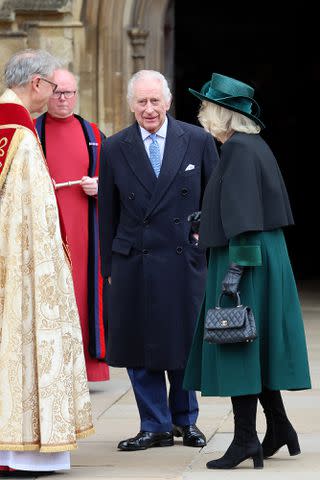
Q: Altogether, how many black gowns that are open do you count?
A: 1